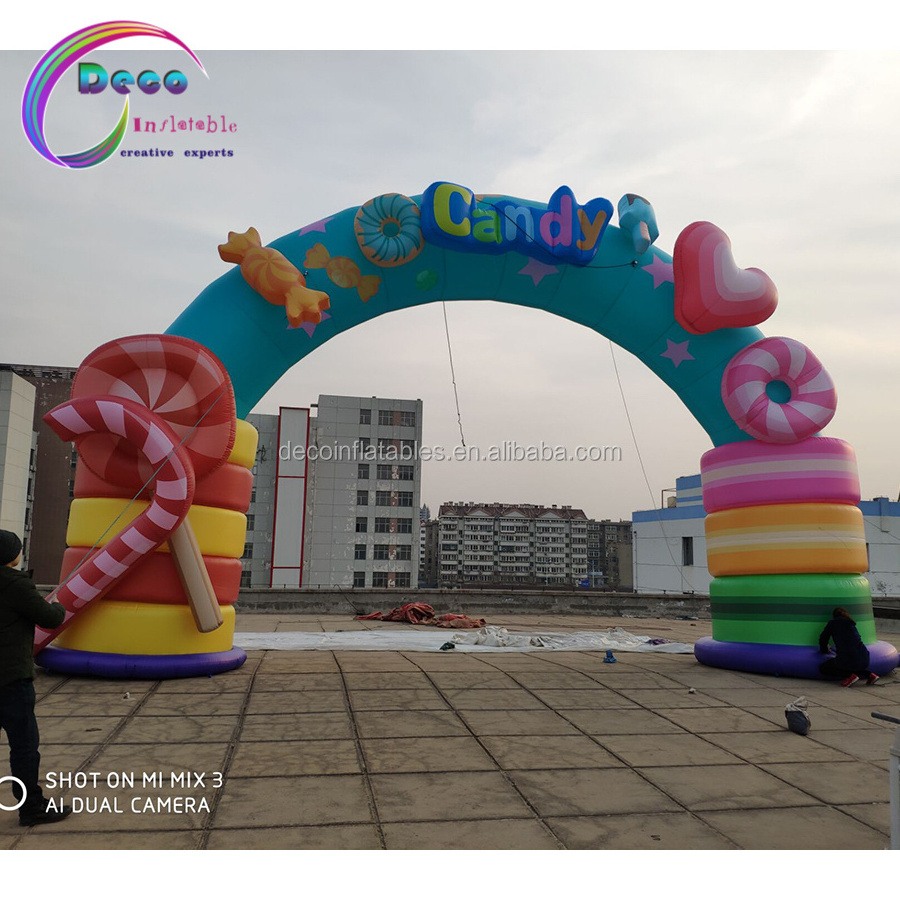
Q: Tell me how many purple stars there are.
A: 5